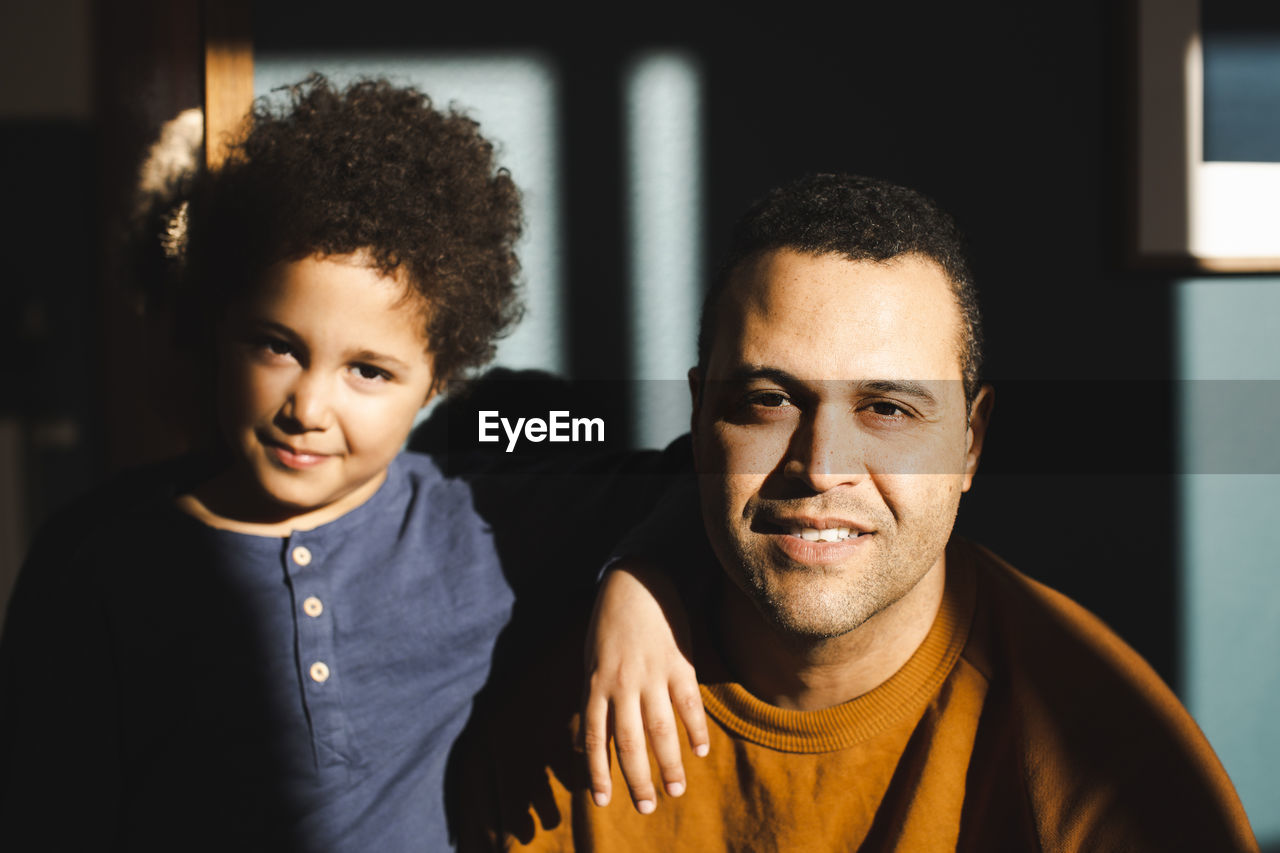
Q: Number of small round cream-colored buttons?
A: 3